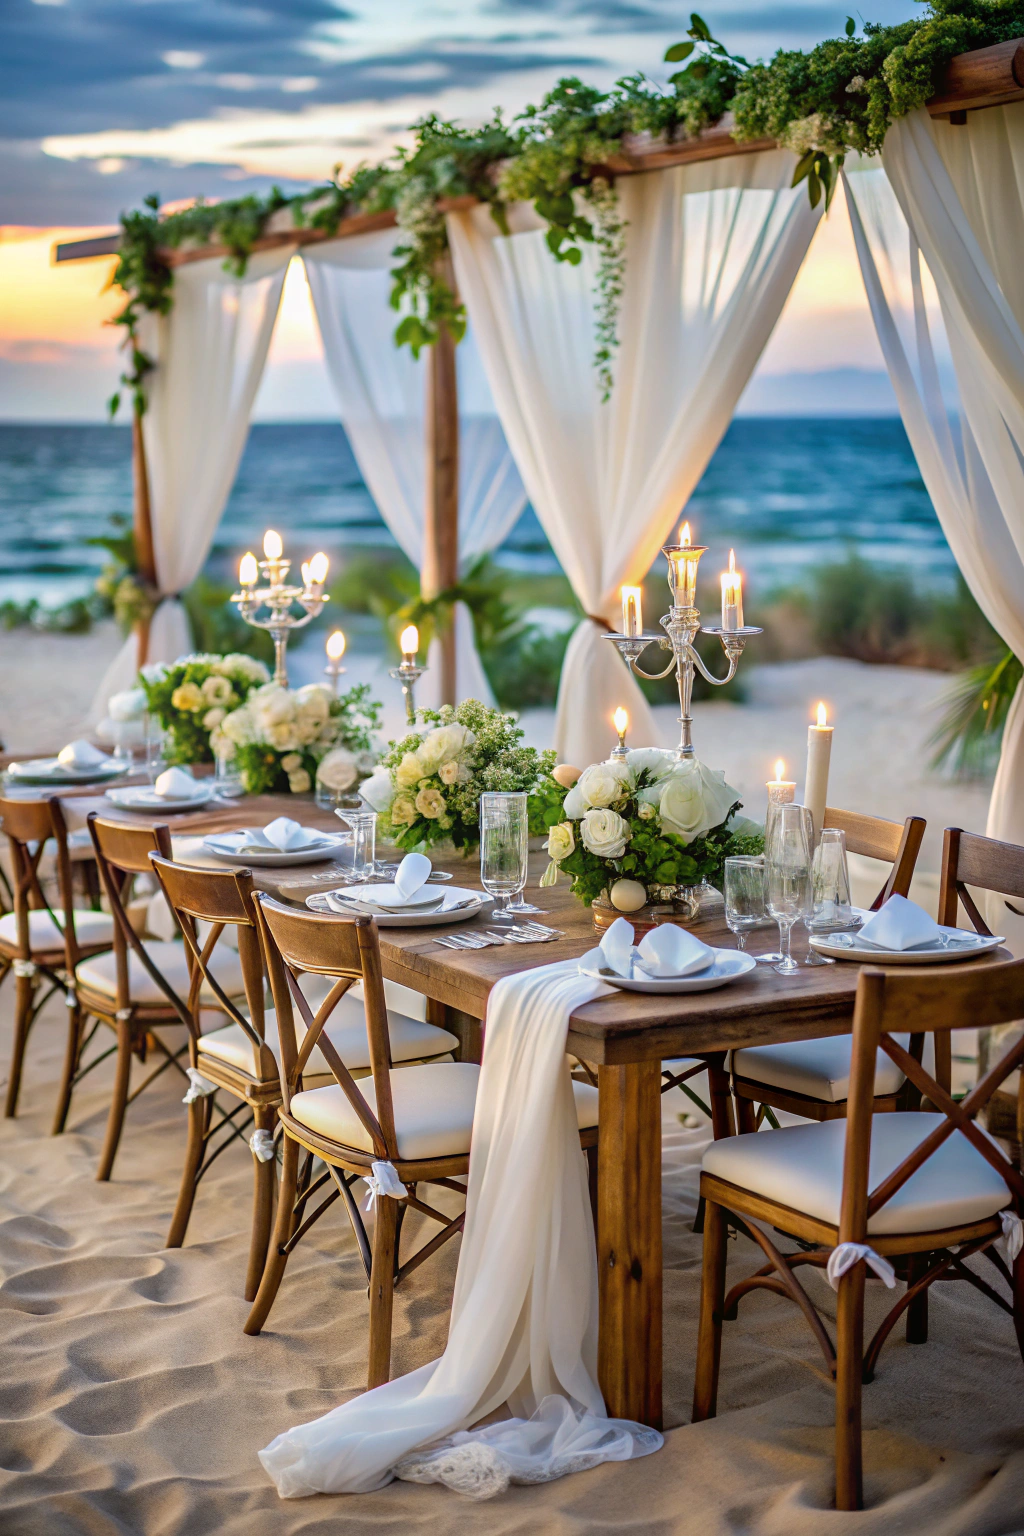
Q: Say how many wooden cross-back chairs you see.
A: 7